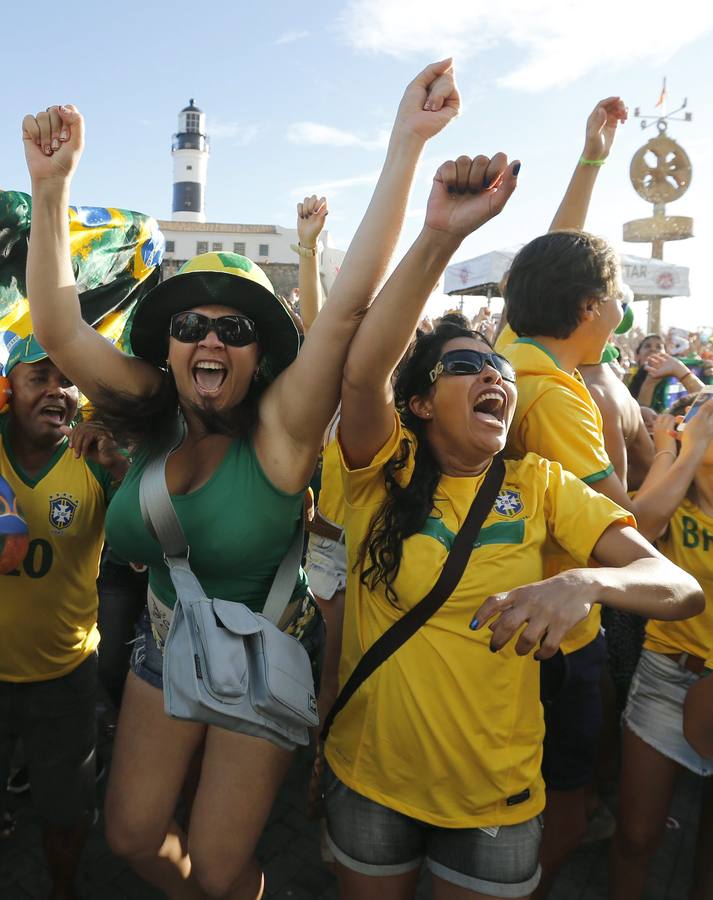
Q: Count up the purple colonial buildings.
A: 0